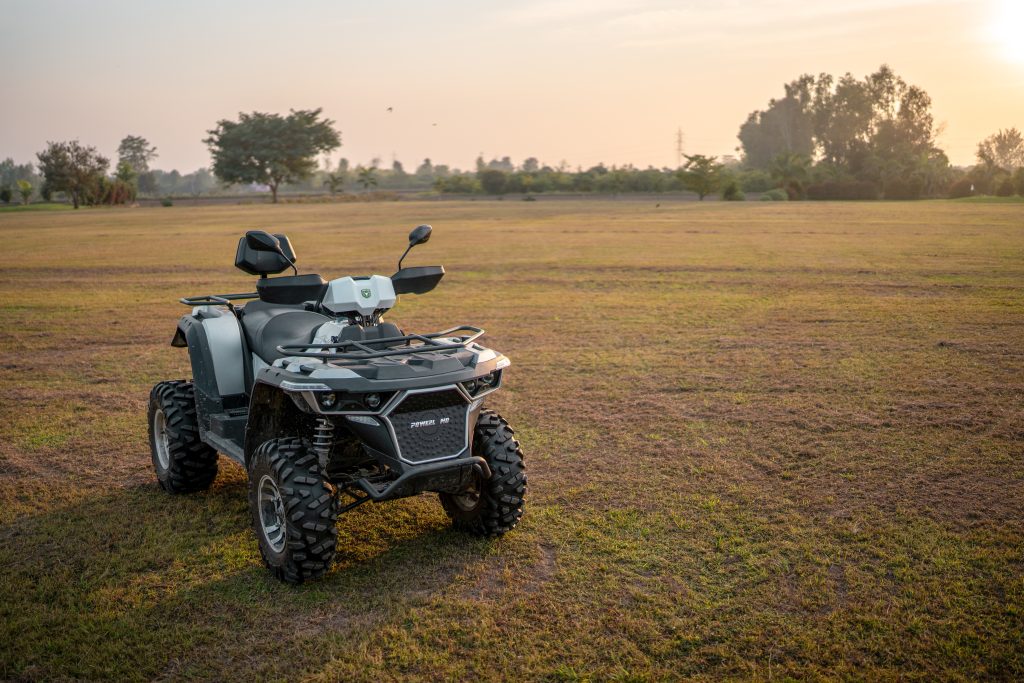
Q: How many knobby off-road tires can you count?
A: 3